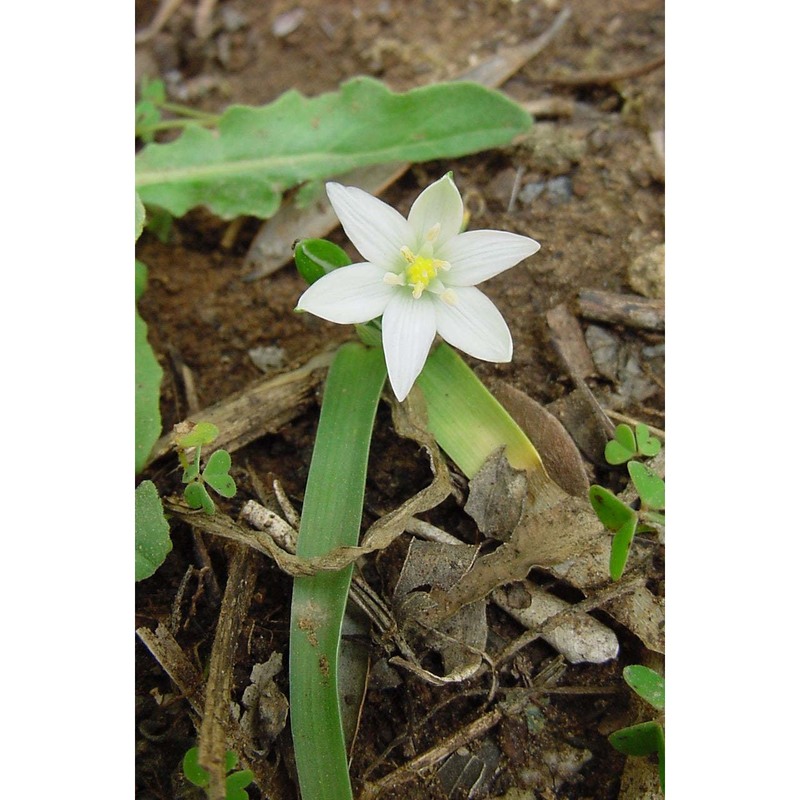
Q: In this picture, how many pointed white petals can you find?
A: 6